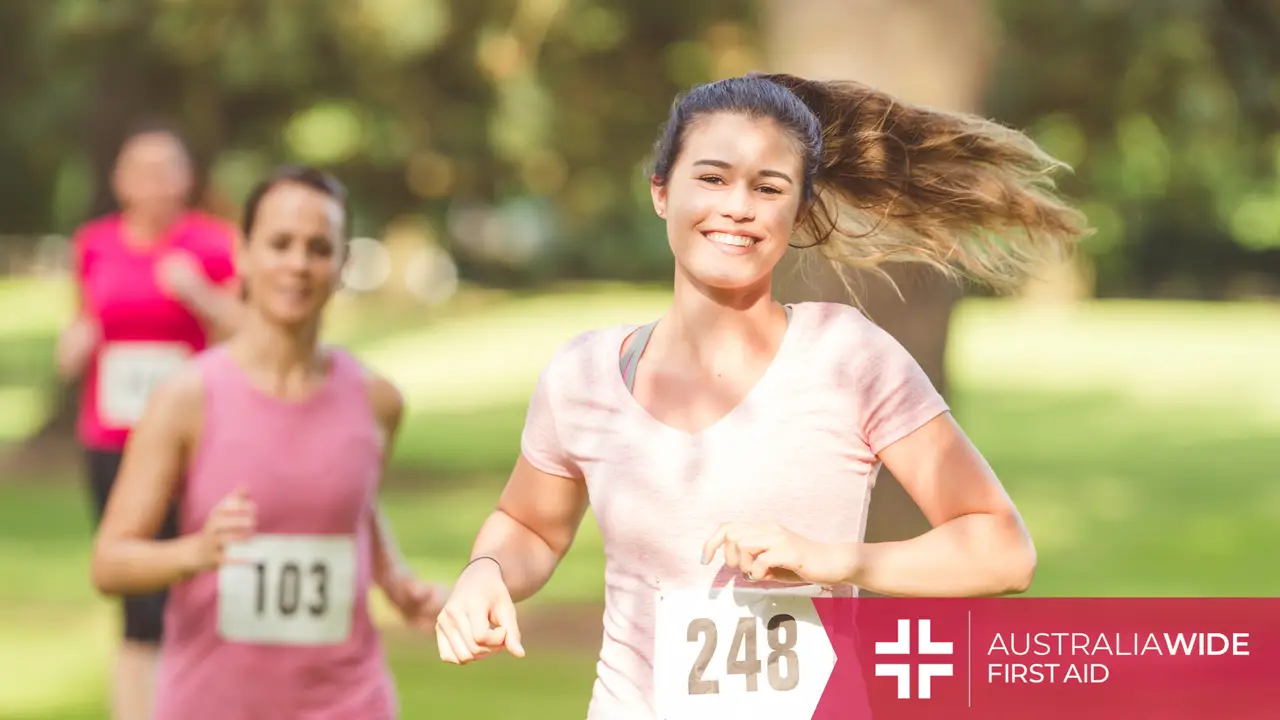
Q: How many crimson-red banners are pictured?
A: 1